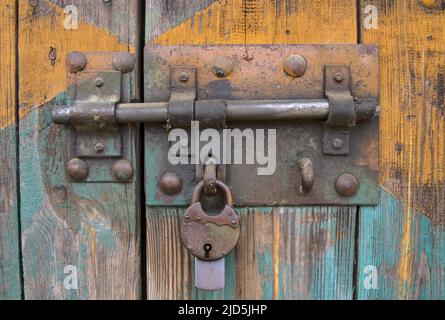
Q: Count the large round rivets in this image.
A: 8